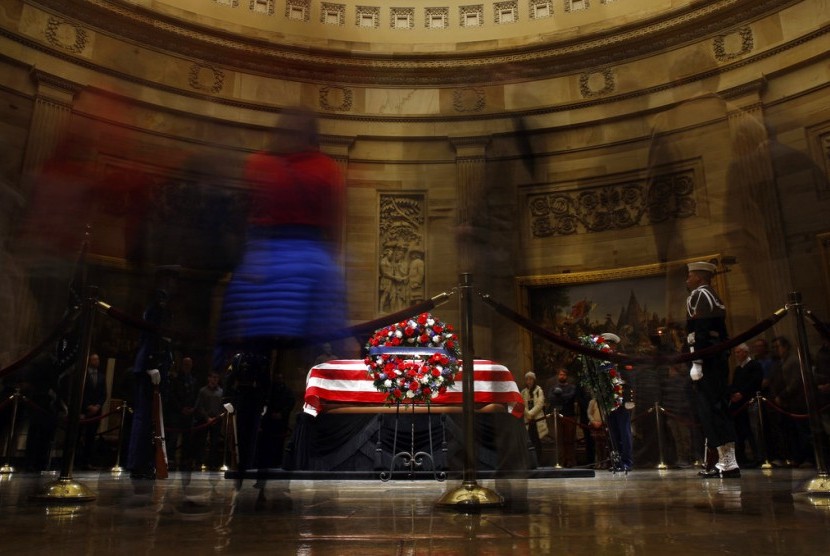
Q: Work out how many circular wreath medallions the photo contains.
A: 6